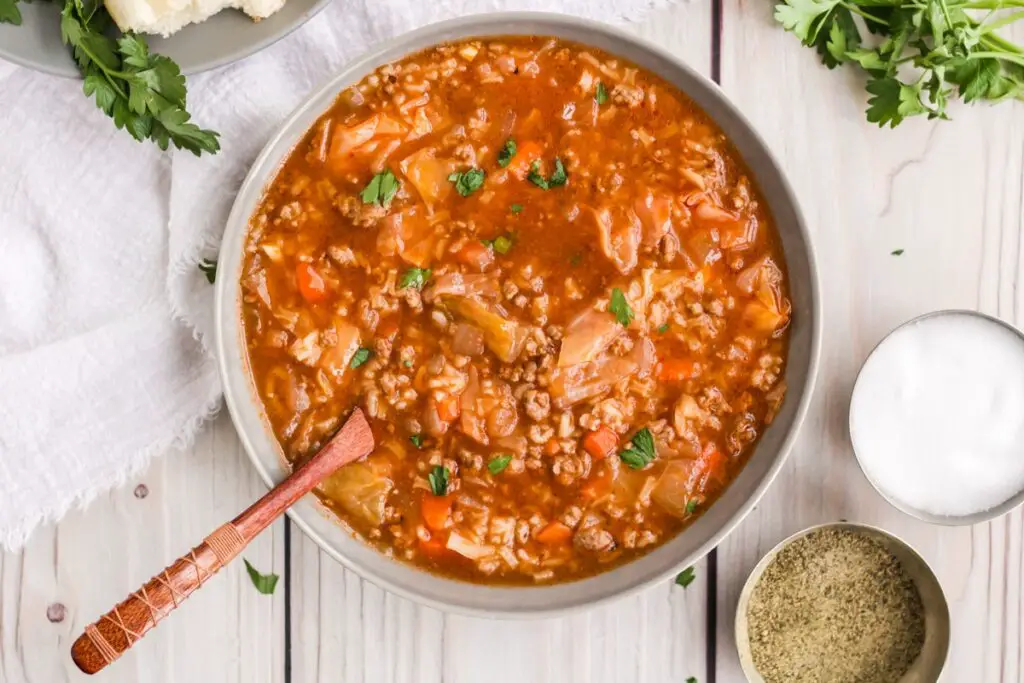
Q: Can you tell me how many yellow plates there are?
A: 0